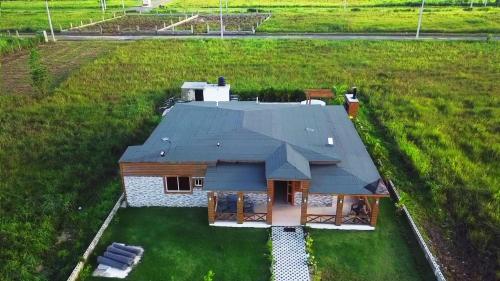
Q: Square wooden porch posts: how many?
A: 6